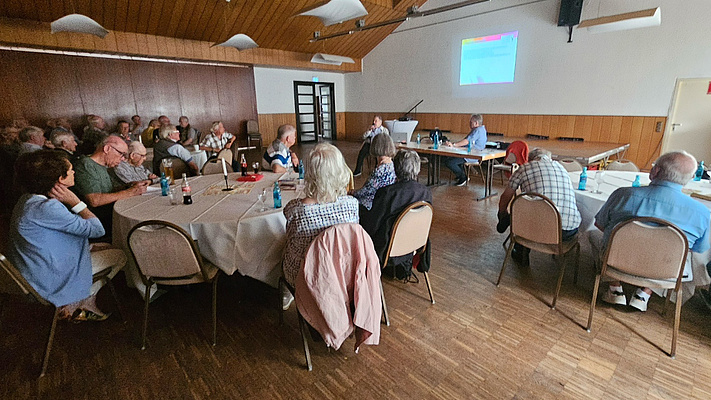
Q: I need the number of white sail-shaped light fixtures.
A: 5